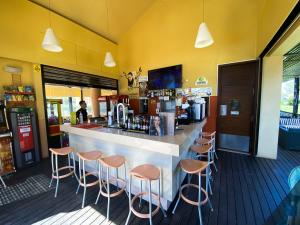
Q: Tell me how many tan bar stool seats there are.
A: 8